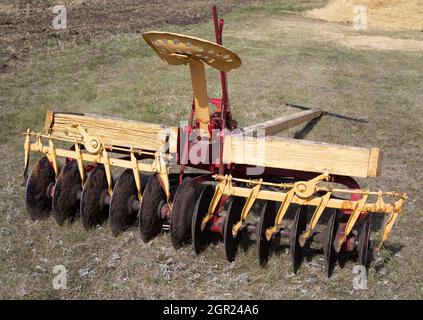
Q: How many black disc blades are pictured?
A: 12